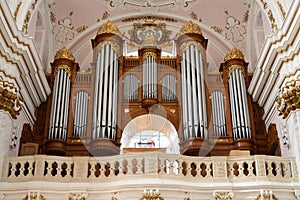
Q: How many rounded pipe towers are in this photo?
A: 5